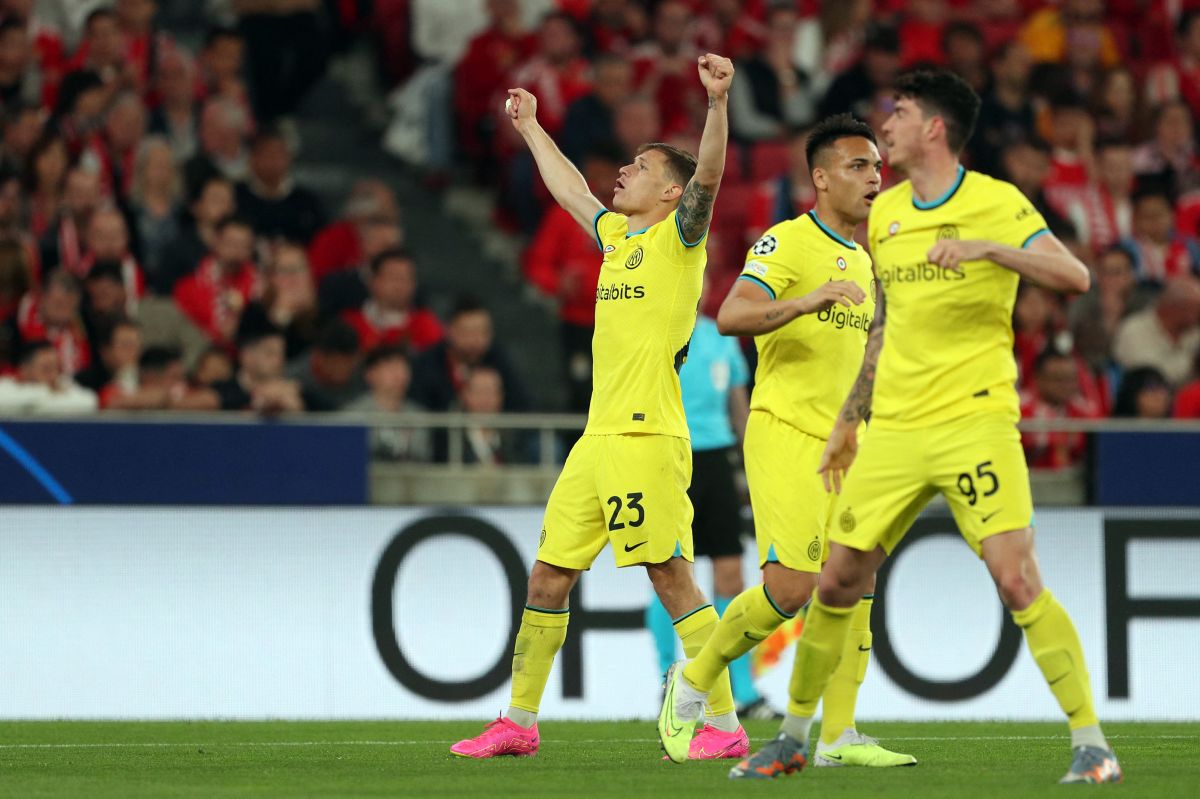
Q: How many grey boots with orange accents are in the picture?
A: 2